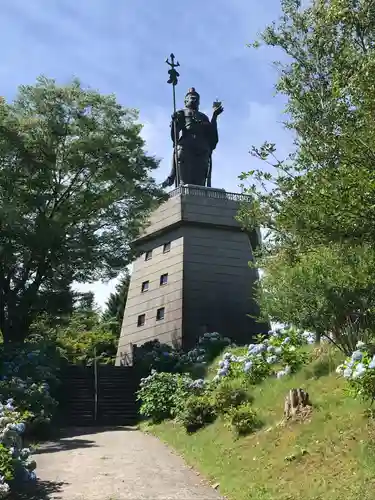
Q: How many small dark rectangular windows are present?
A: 6